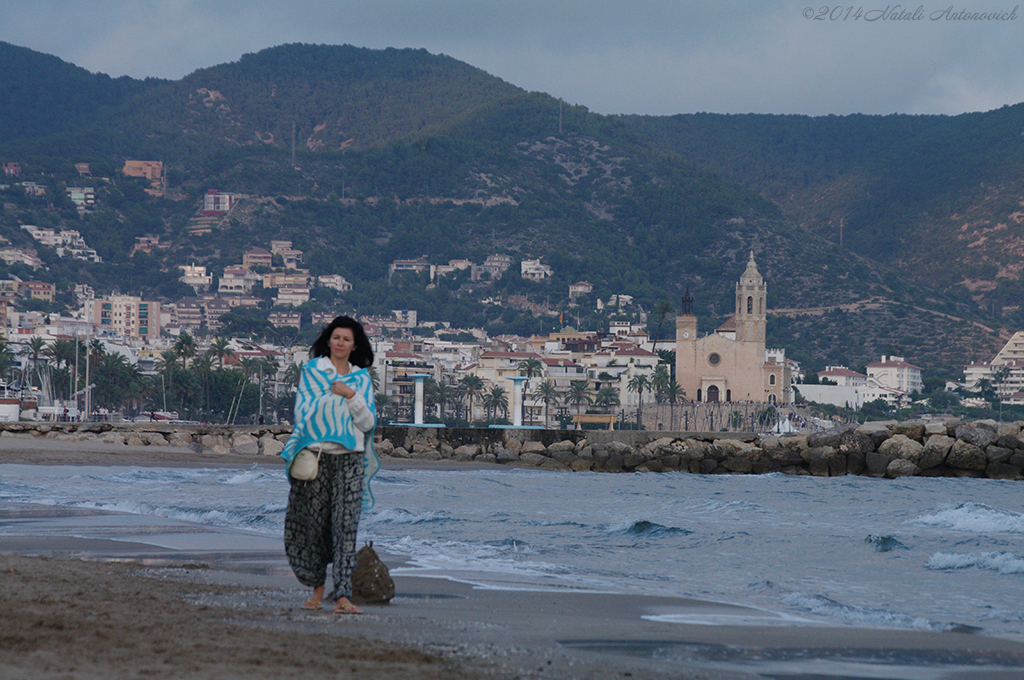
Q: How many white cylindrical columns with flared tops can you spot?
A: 2